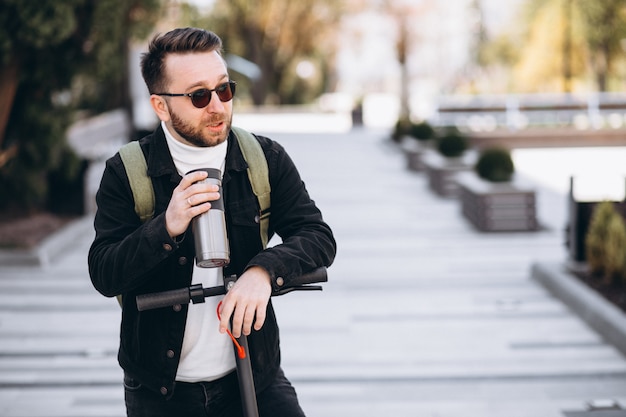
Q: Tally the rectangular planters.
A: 3